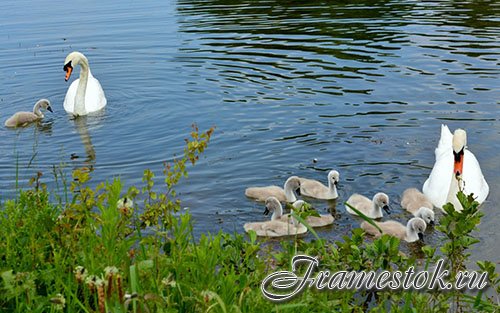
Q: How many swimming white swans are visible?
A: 2